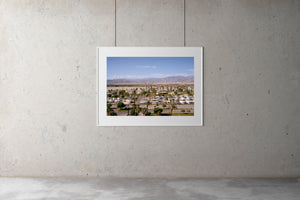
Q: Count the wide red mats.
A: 0